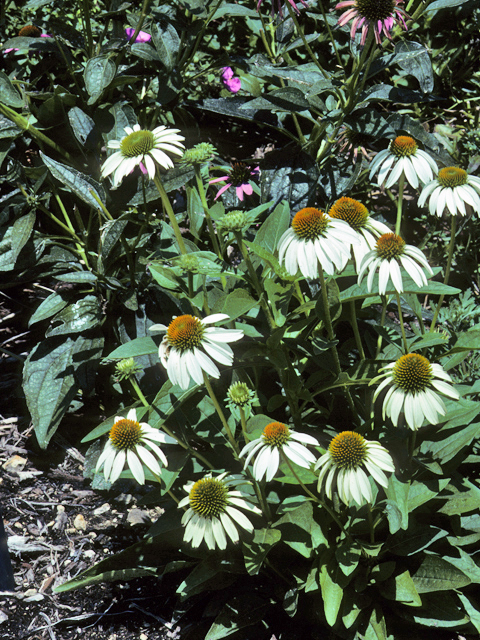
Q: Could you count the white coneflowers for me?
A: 12